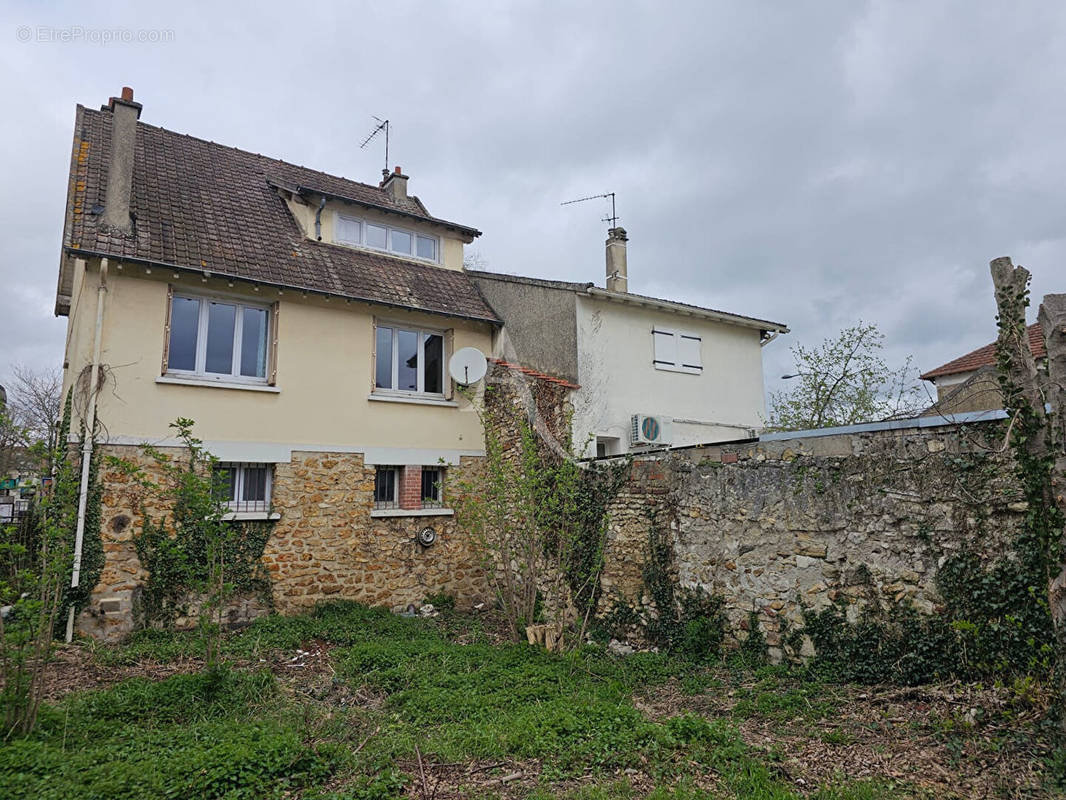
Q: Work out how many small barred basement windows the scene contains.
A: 3